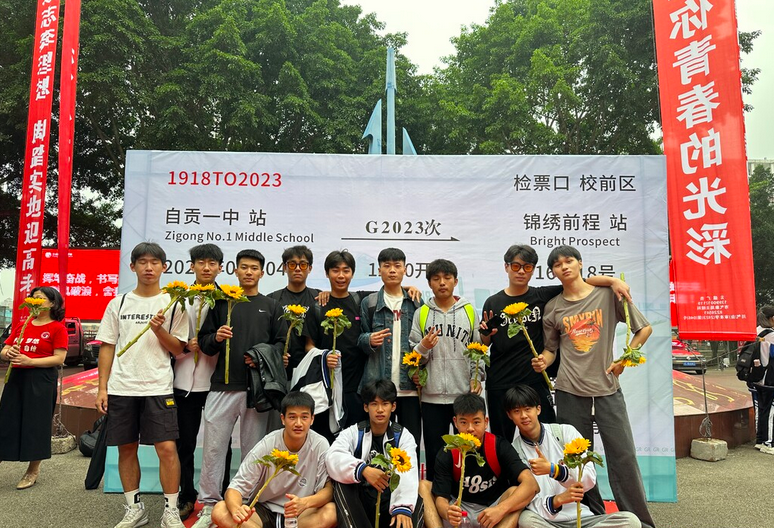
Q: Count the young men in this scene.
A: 13